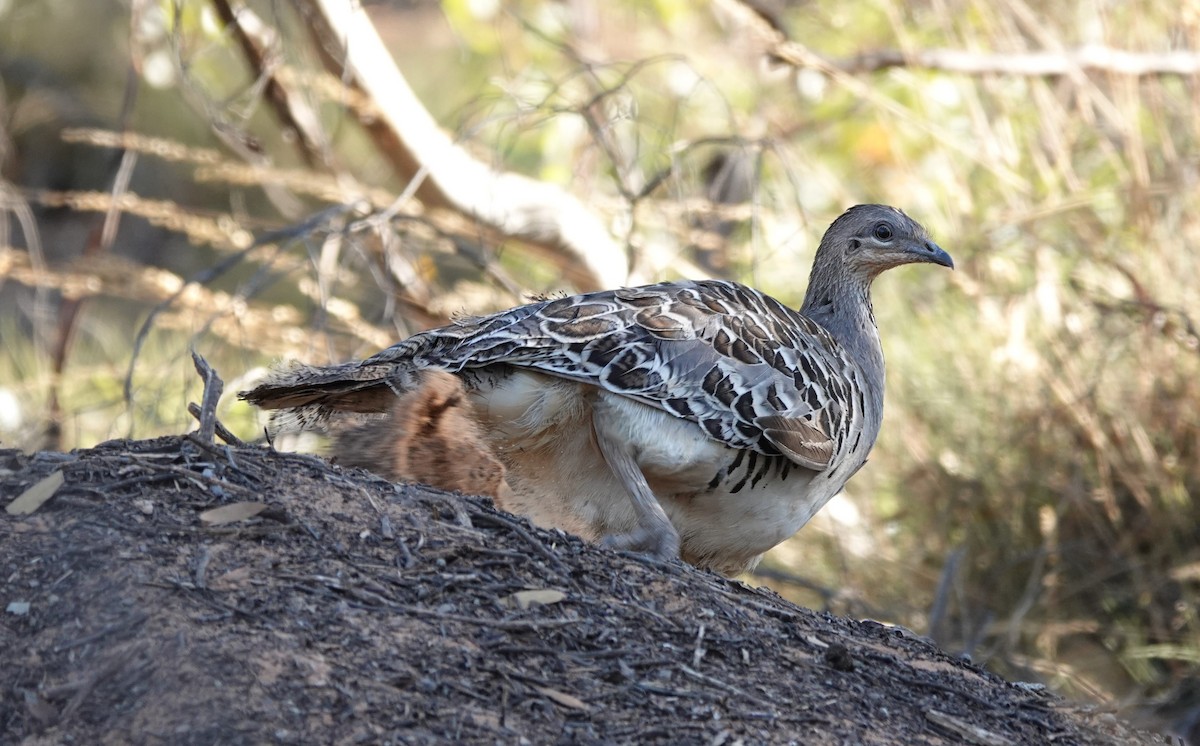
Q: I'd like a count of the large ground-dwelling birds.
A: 1